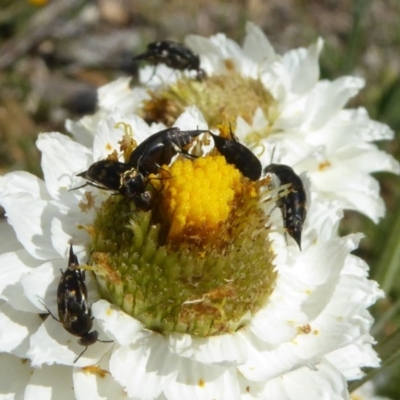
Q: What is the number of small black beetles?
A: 6